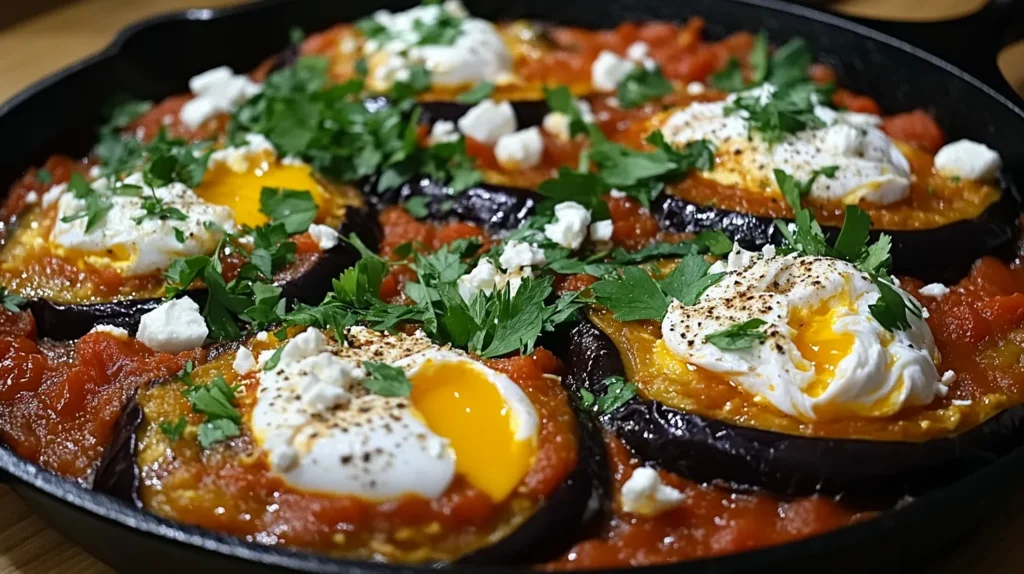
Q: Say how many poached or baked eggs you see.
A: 5